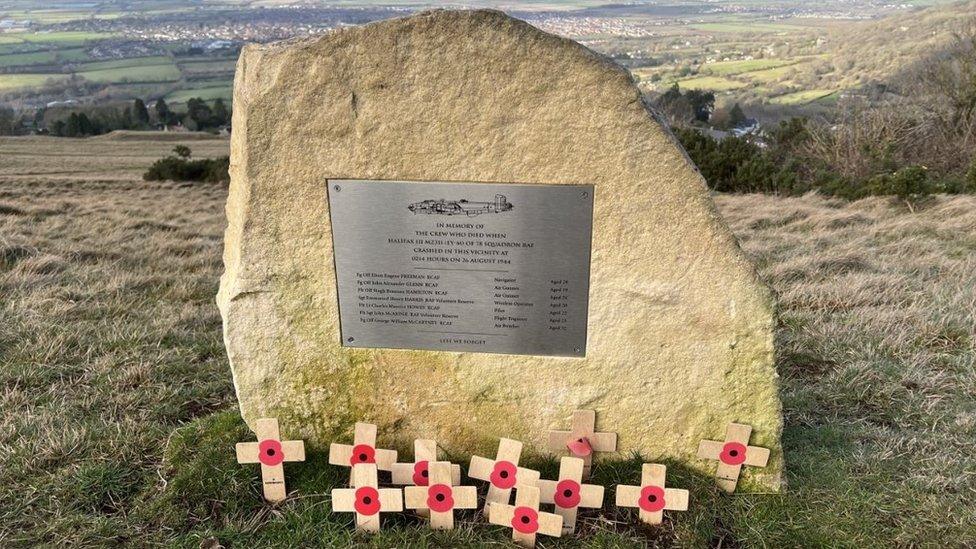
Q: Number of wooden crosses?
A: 11